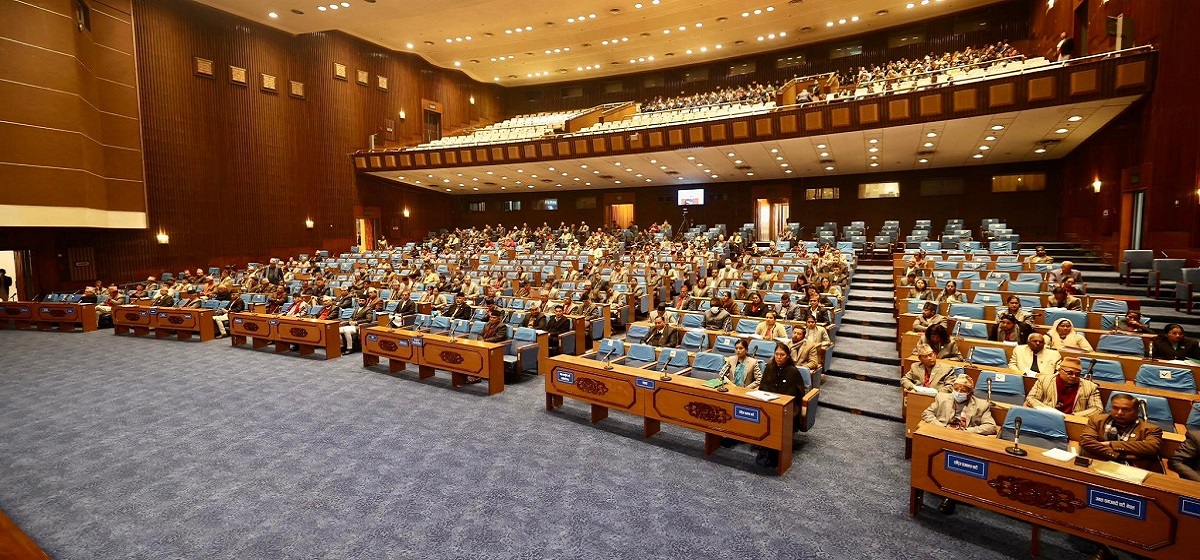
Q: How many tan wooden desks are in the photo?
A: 6